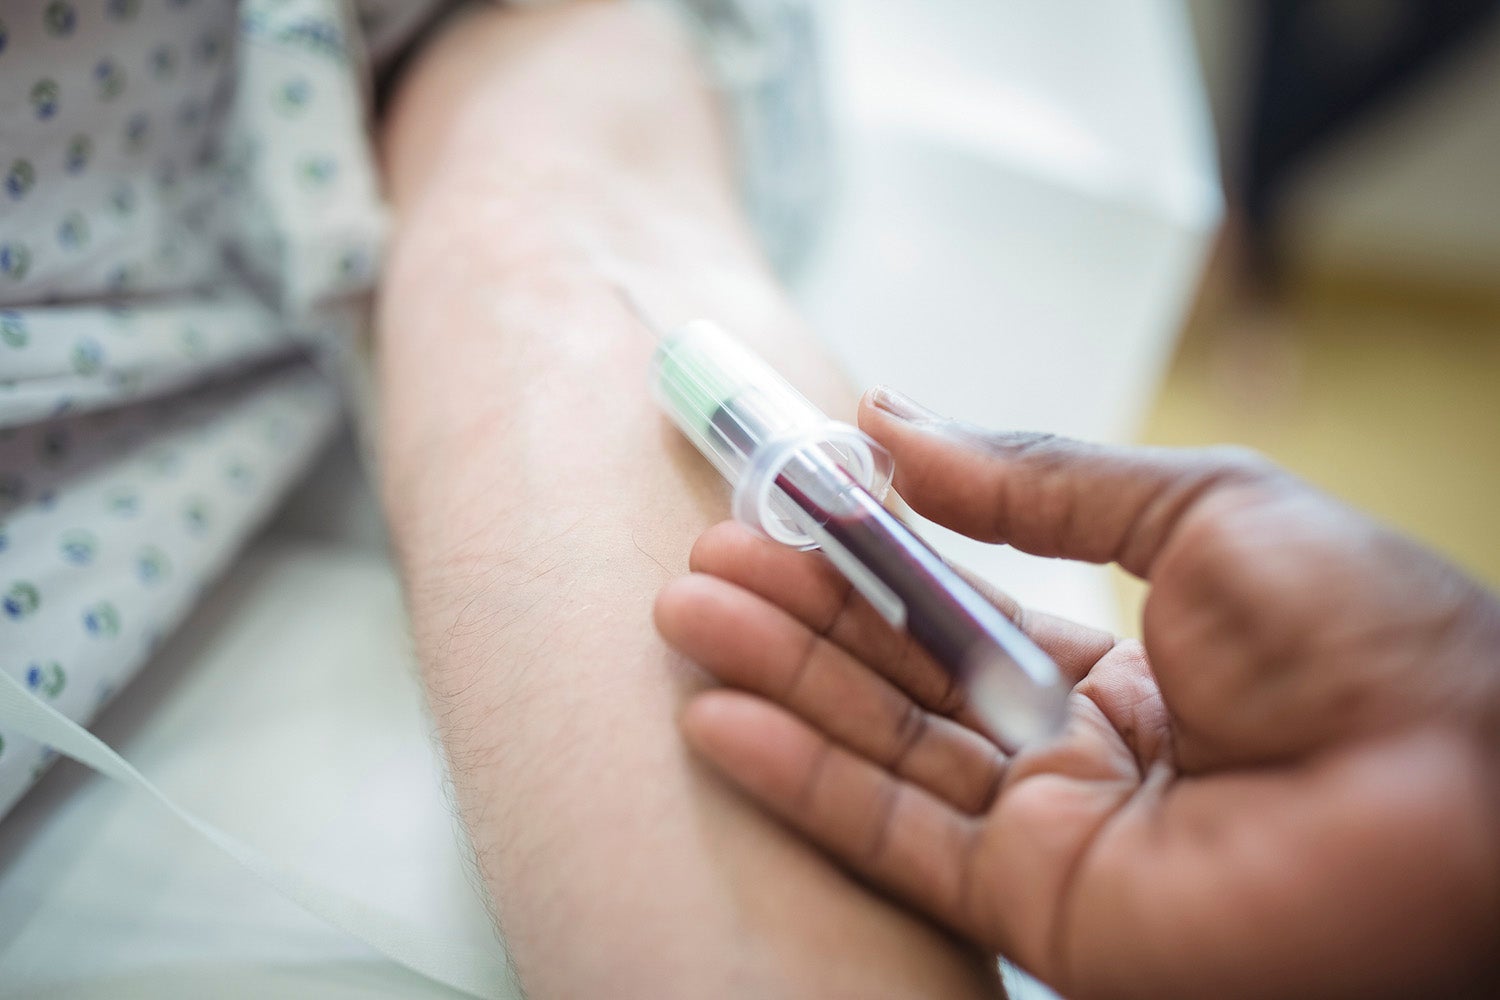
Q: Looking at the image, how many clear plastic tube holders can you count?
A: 1